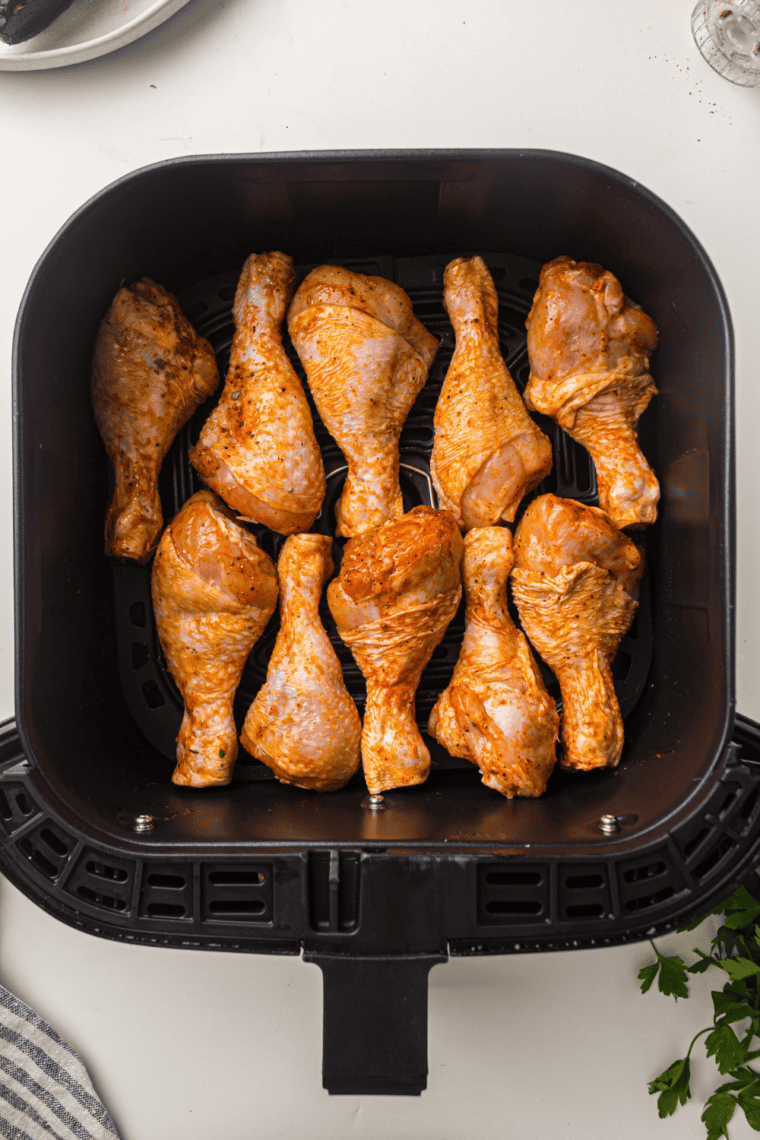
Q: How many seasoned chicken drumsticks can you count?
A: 10